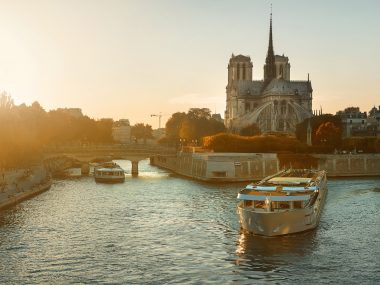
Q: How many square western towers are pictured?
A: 2